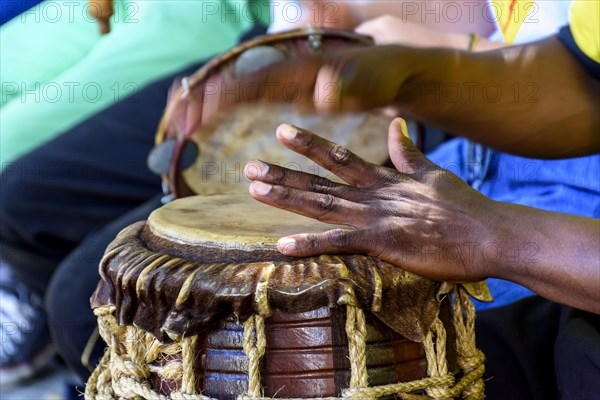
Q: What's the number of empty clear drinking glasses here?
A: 0